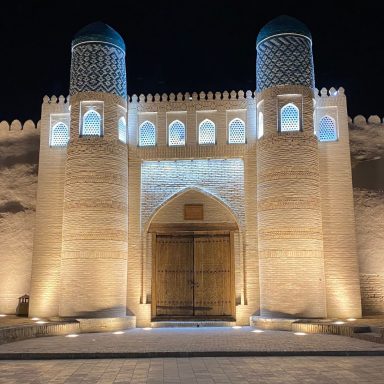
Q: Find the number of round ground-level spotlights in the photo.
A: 11